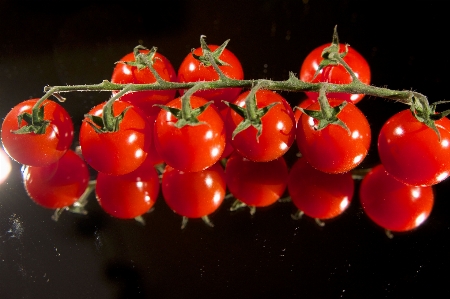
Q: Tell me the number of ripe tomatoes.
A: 9